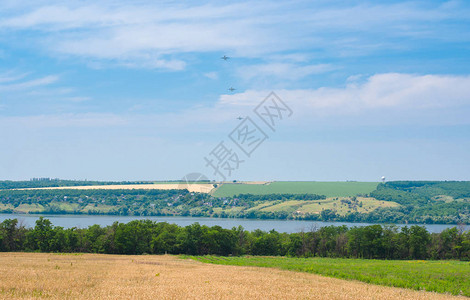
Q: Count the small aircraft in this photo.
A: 3